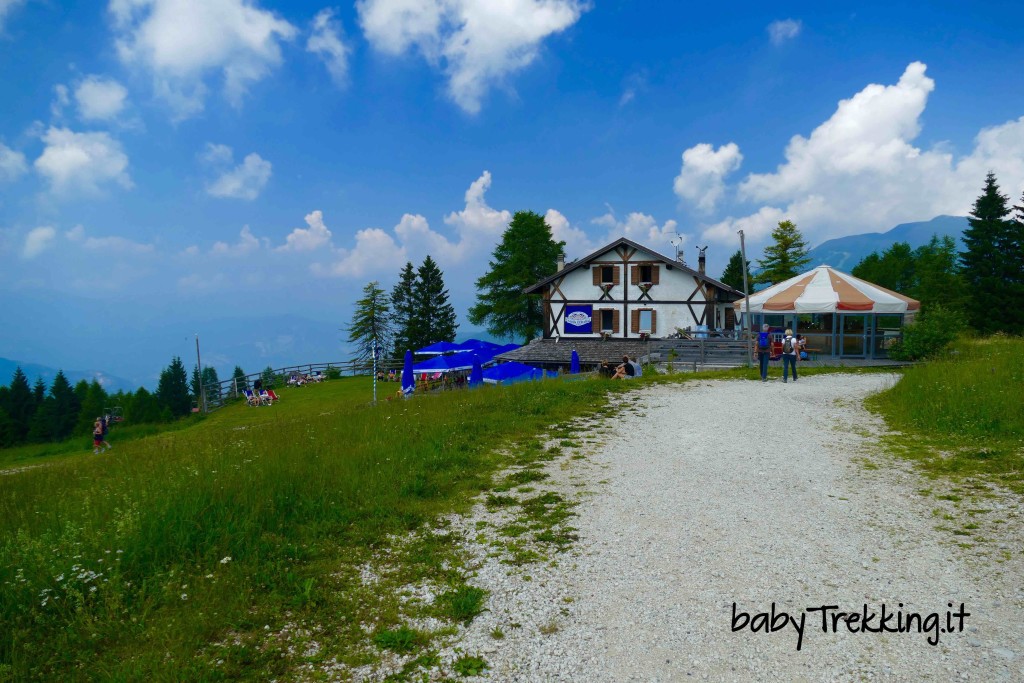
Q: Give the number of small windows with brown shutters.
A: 4